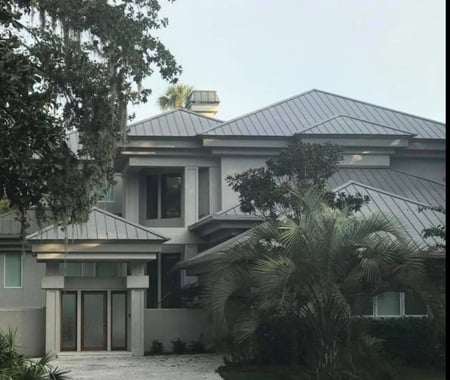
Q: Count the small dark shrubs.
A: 3